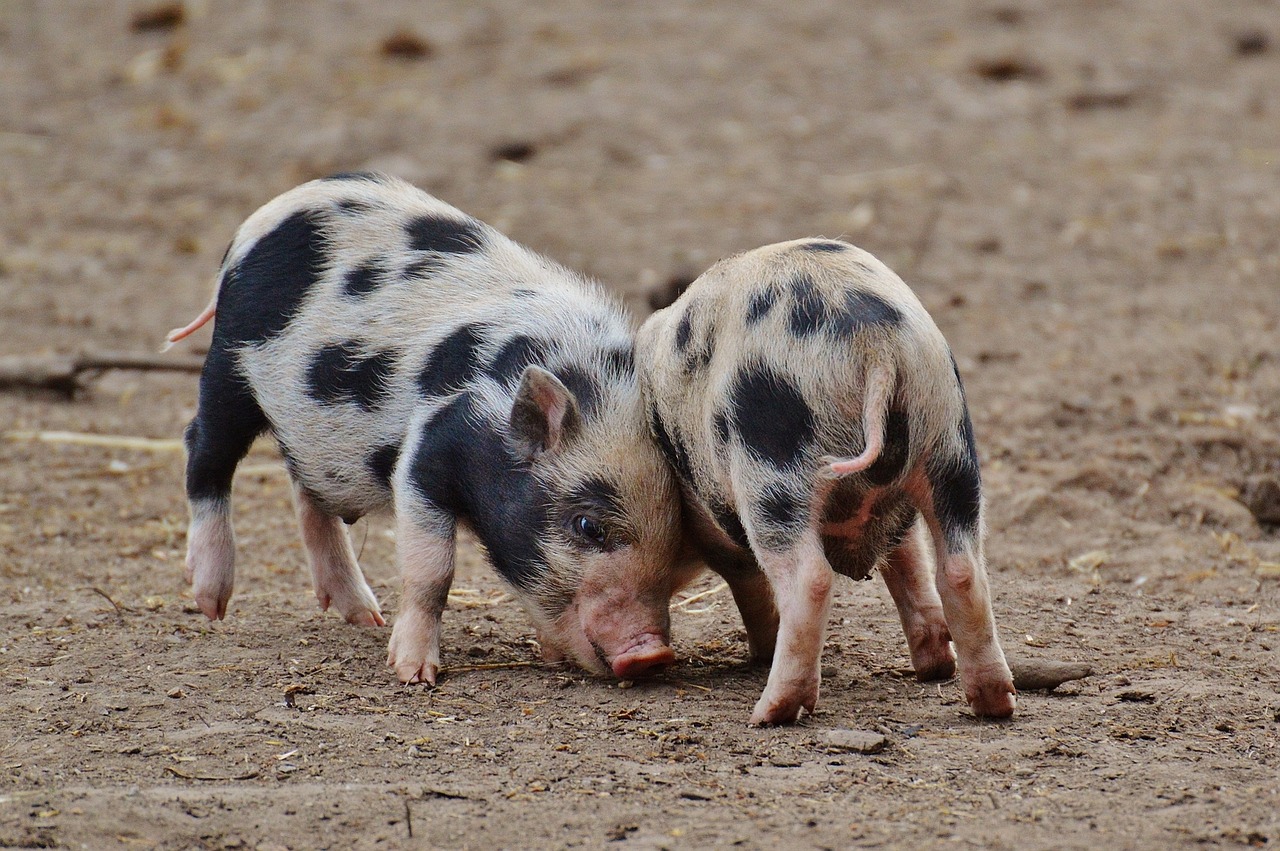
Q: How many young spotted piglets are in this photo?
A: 2